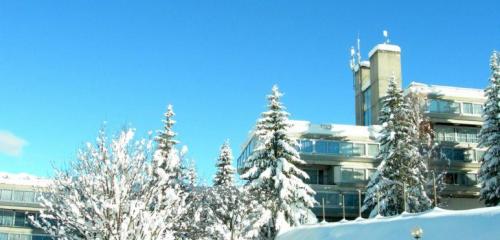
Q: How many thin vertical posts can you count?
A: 6